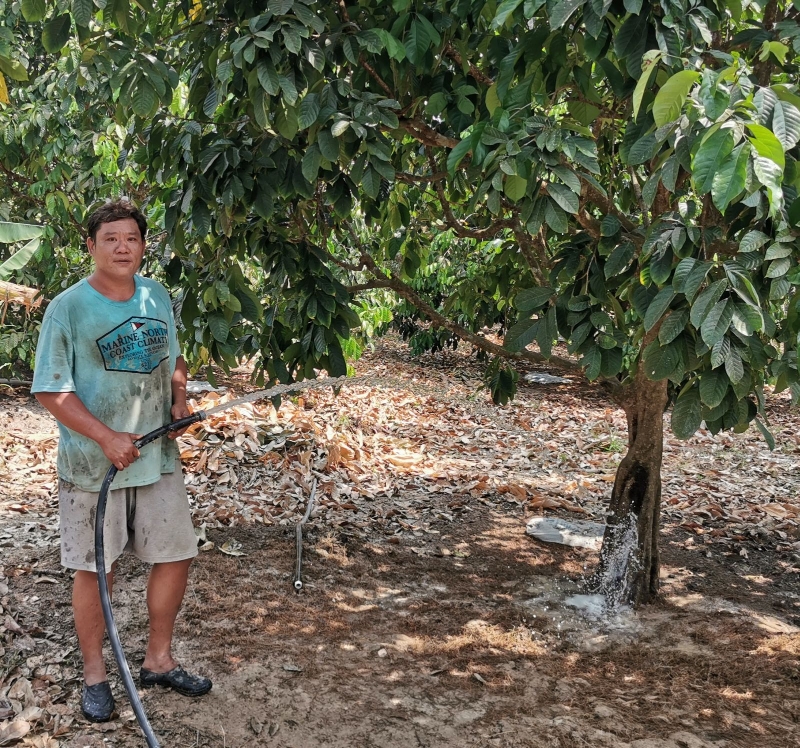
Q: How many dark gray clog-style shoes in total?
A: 2